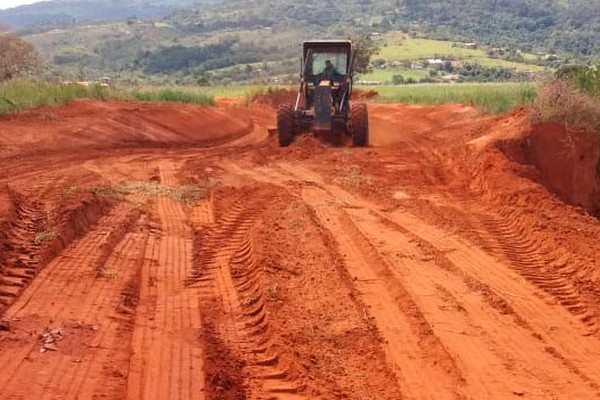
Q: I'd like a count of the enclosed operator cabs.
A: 1